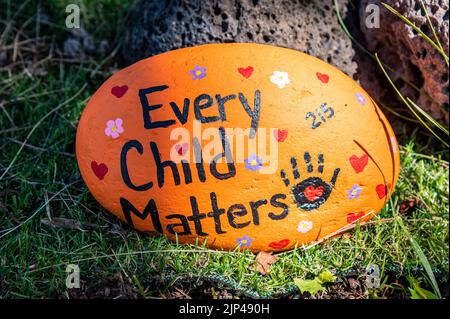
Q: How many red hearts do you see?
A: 11